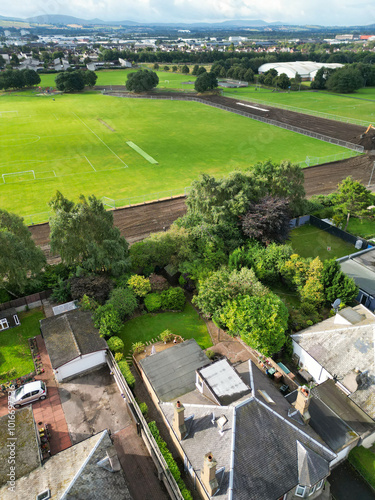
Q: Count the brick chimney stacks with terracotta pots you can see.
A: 3